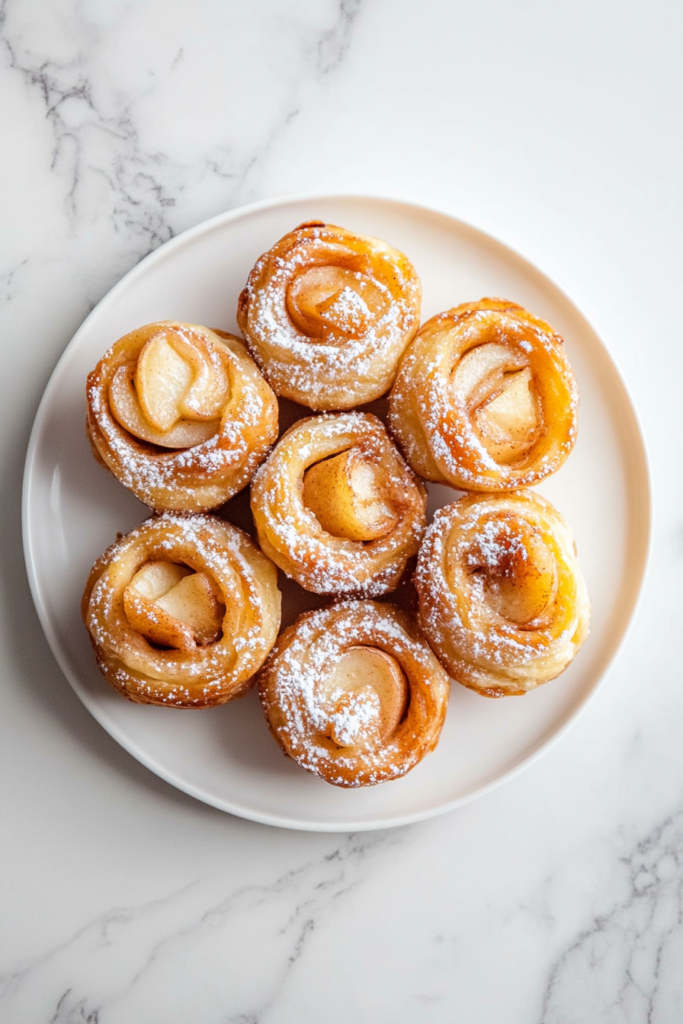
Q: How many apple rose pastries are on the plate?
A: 7